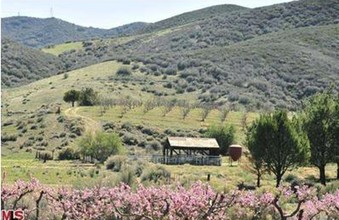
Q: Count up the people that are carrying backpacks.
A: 0